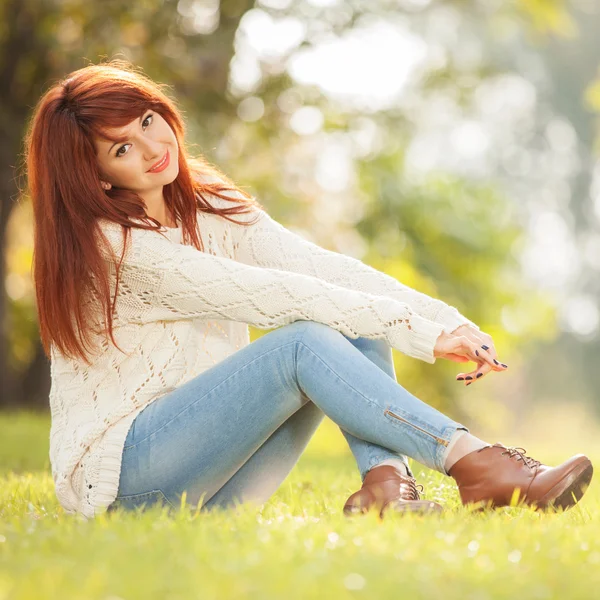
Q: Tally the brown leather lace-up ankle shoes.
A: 2